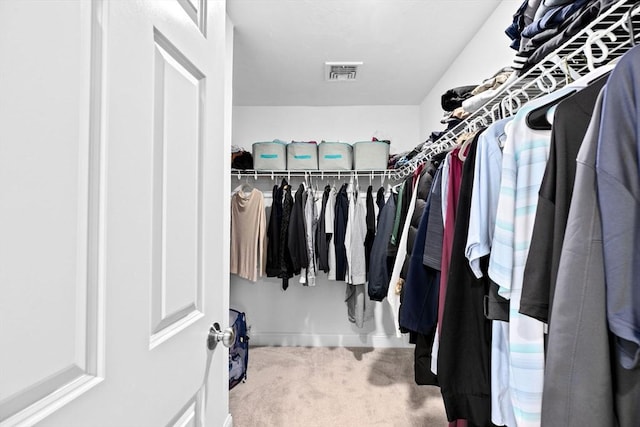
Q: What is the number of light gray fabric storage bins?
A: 4